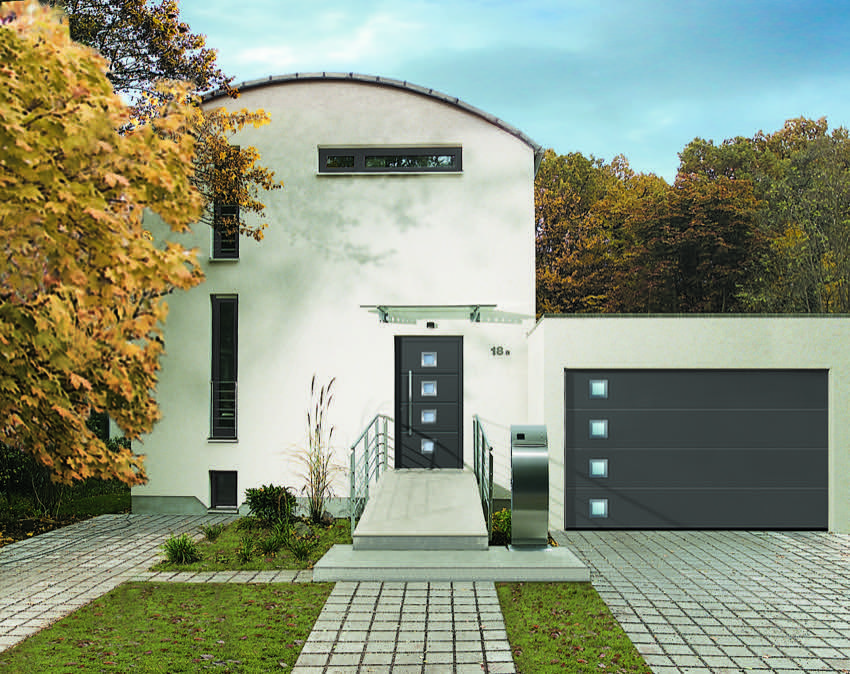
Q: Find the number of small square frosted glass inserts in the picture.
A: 8